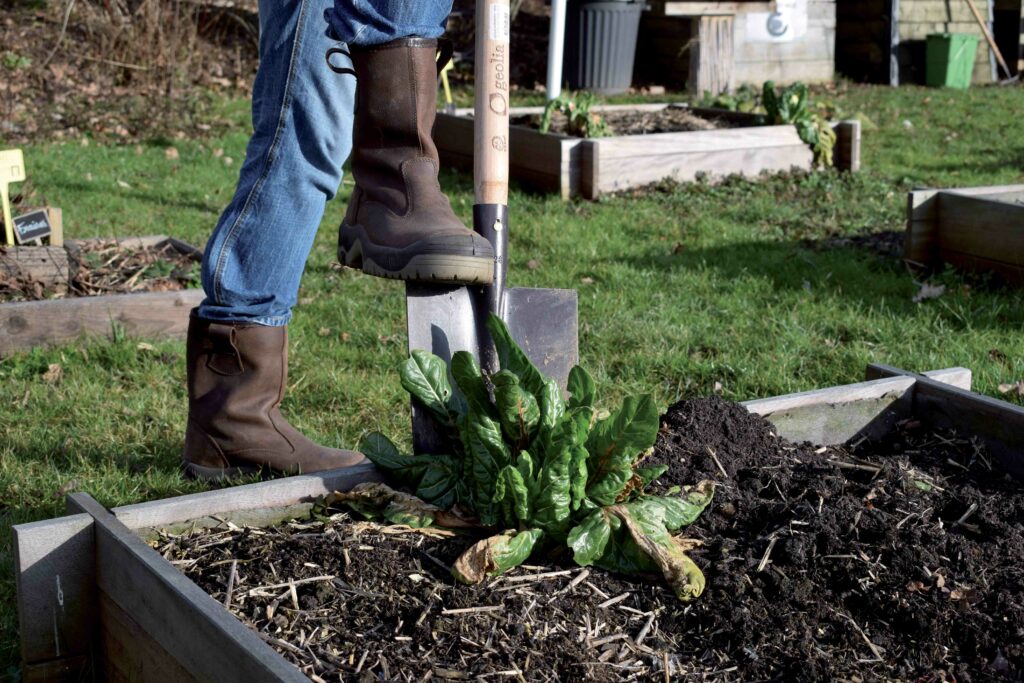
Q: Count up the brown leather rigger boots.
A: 2